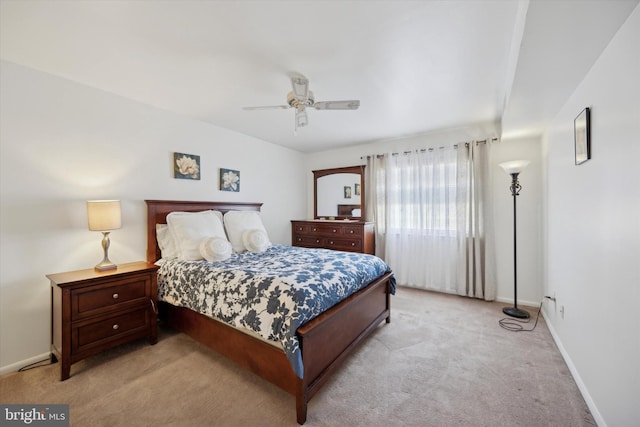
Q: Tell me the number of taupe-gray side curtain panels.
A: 2